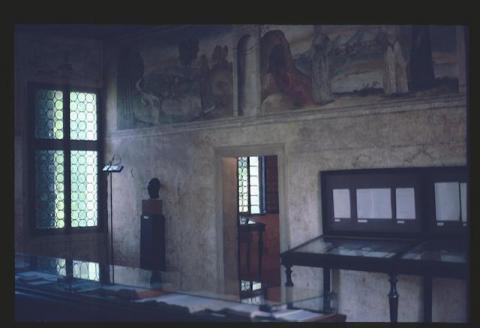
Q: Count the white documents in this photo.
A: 5